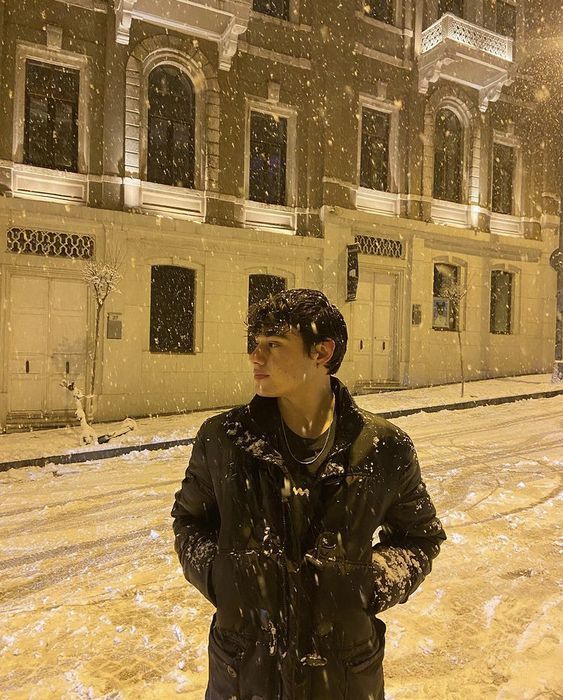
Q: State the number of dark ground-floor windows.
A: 4